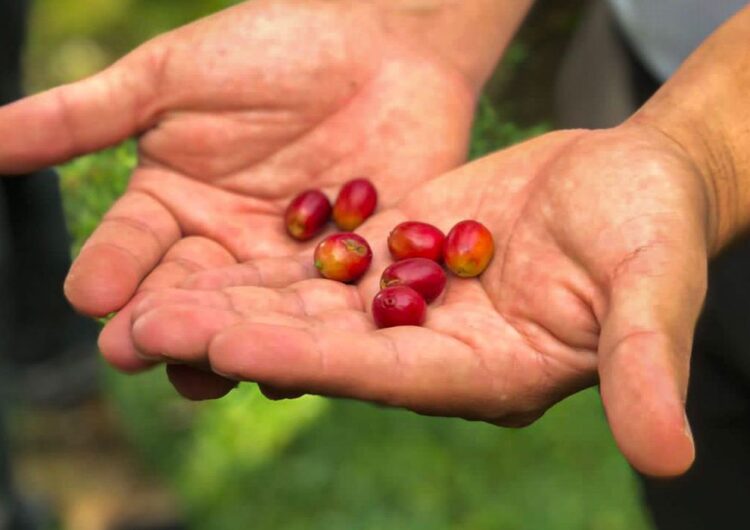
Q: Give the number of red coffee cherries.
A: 7